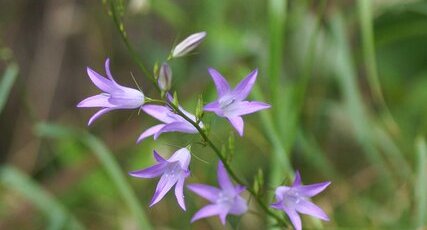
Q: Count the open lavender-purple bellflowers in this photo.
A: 6